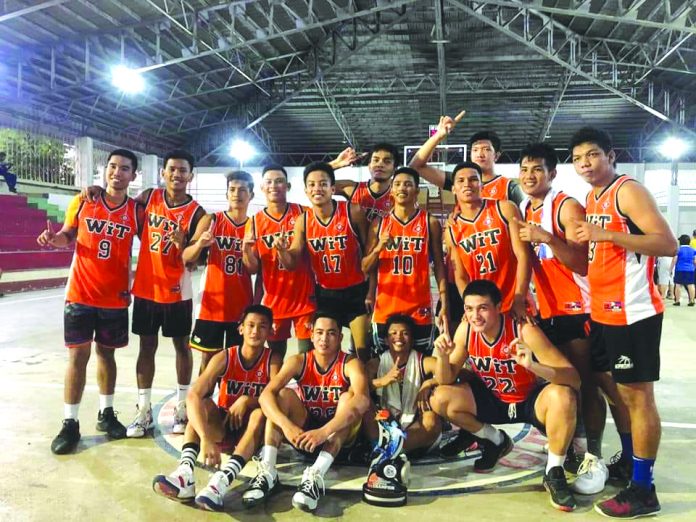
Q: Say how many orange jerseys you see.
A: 15